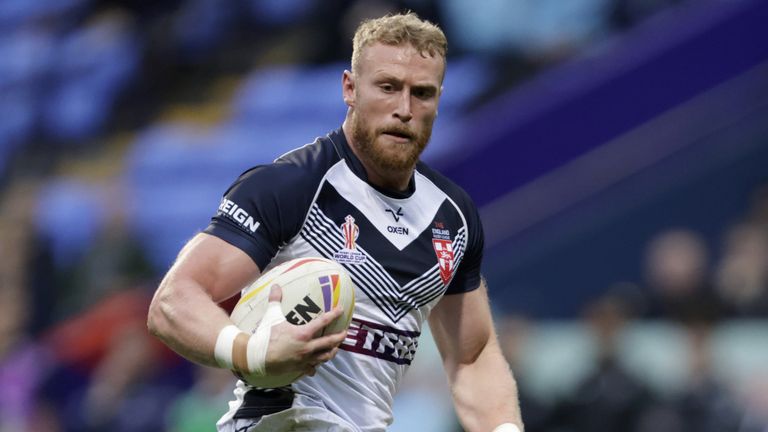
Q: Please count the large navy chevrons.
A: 1